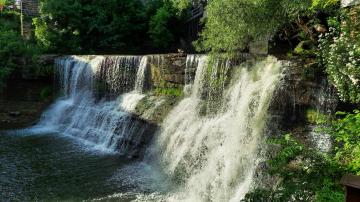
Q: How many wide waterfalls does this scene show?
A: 2